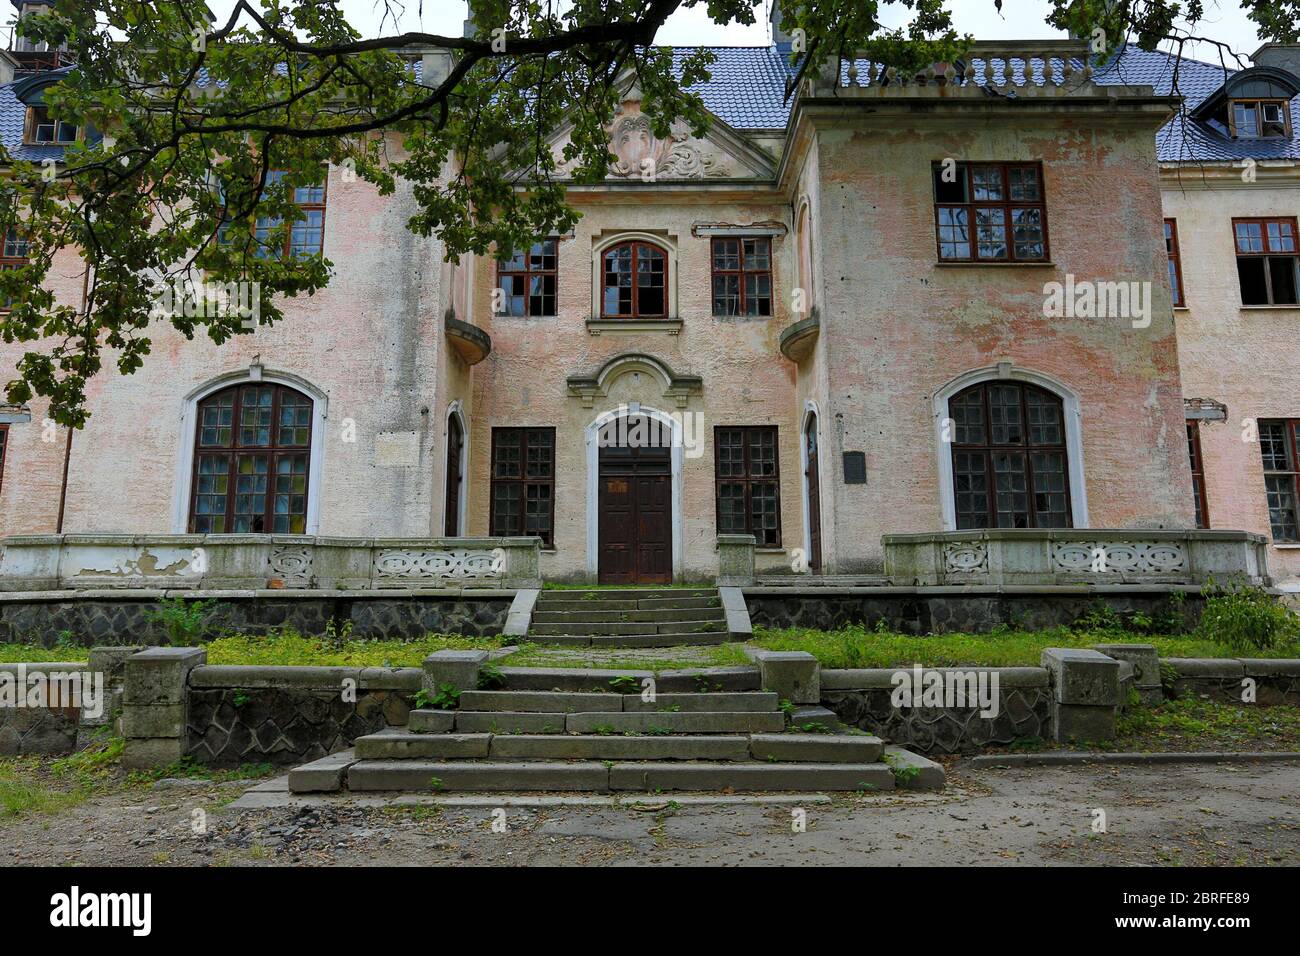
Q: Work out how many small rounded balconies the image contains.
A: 2